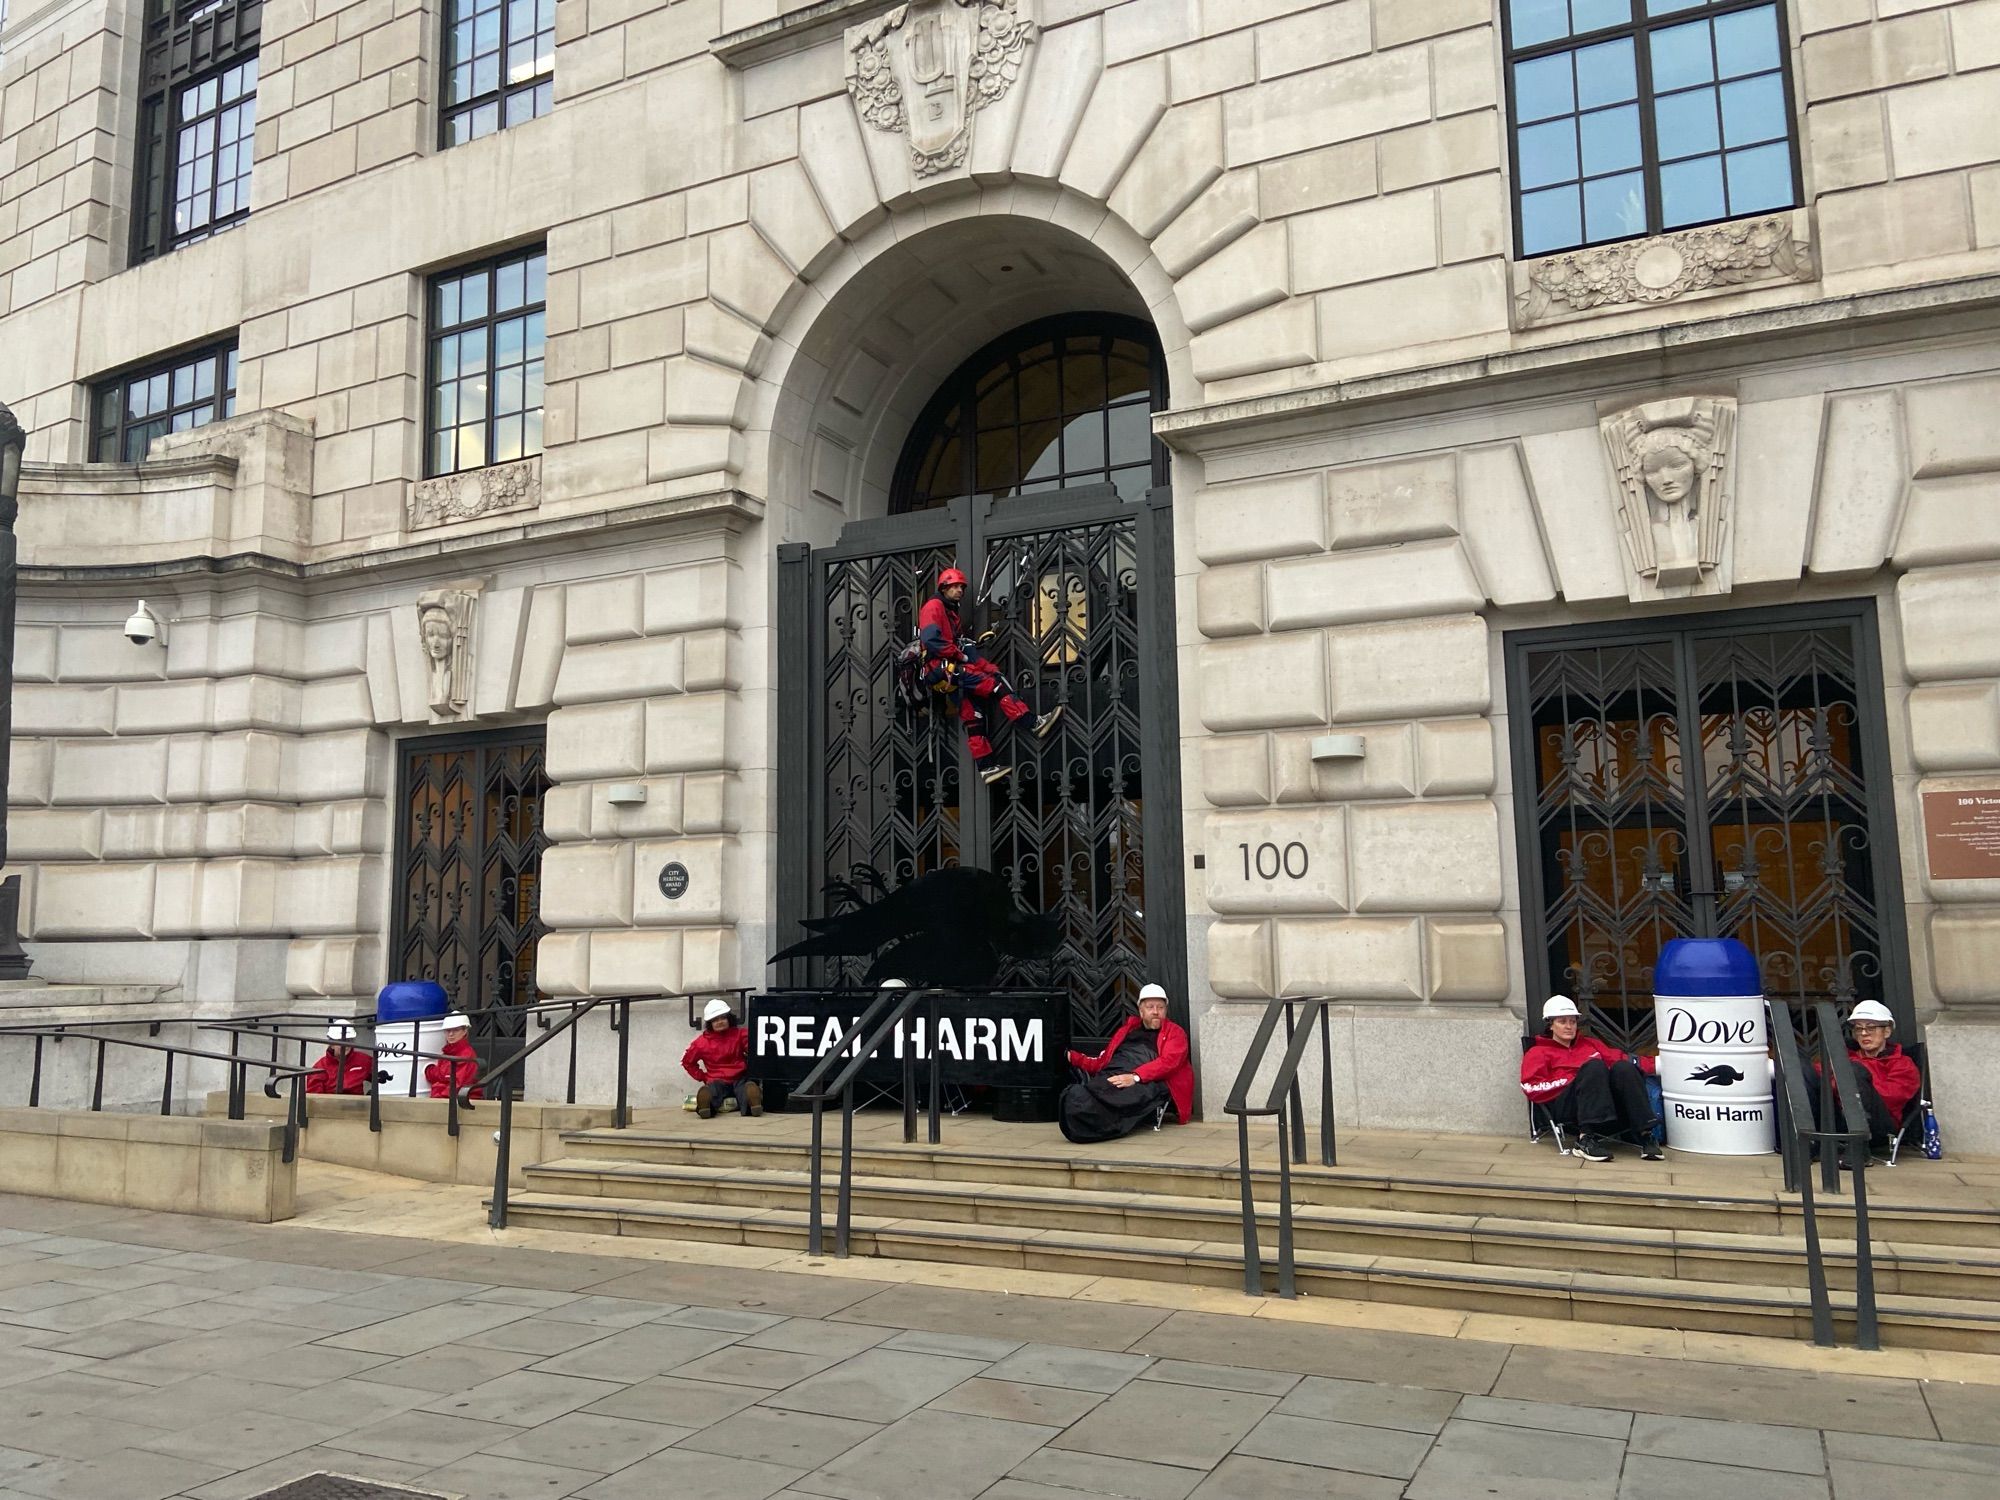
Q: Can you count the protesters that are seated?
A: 6